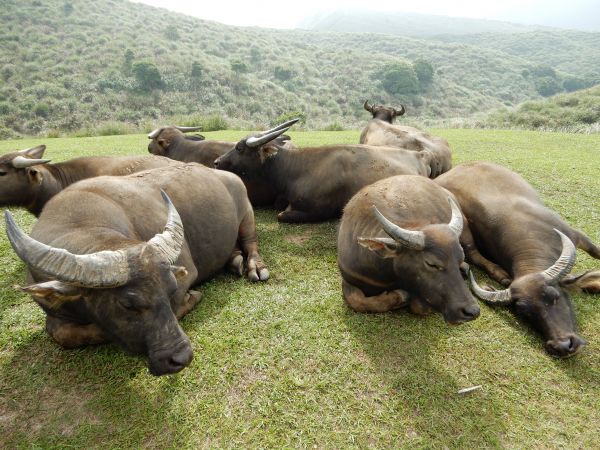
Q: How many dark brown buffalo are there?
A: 7